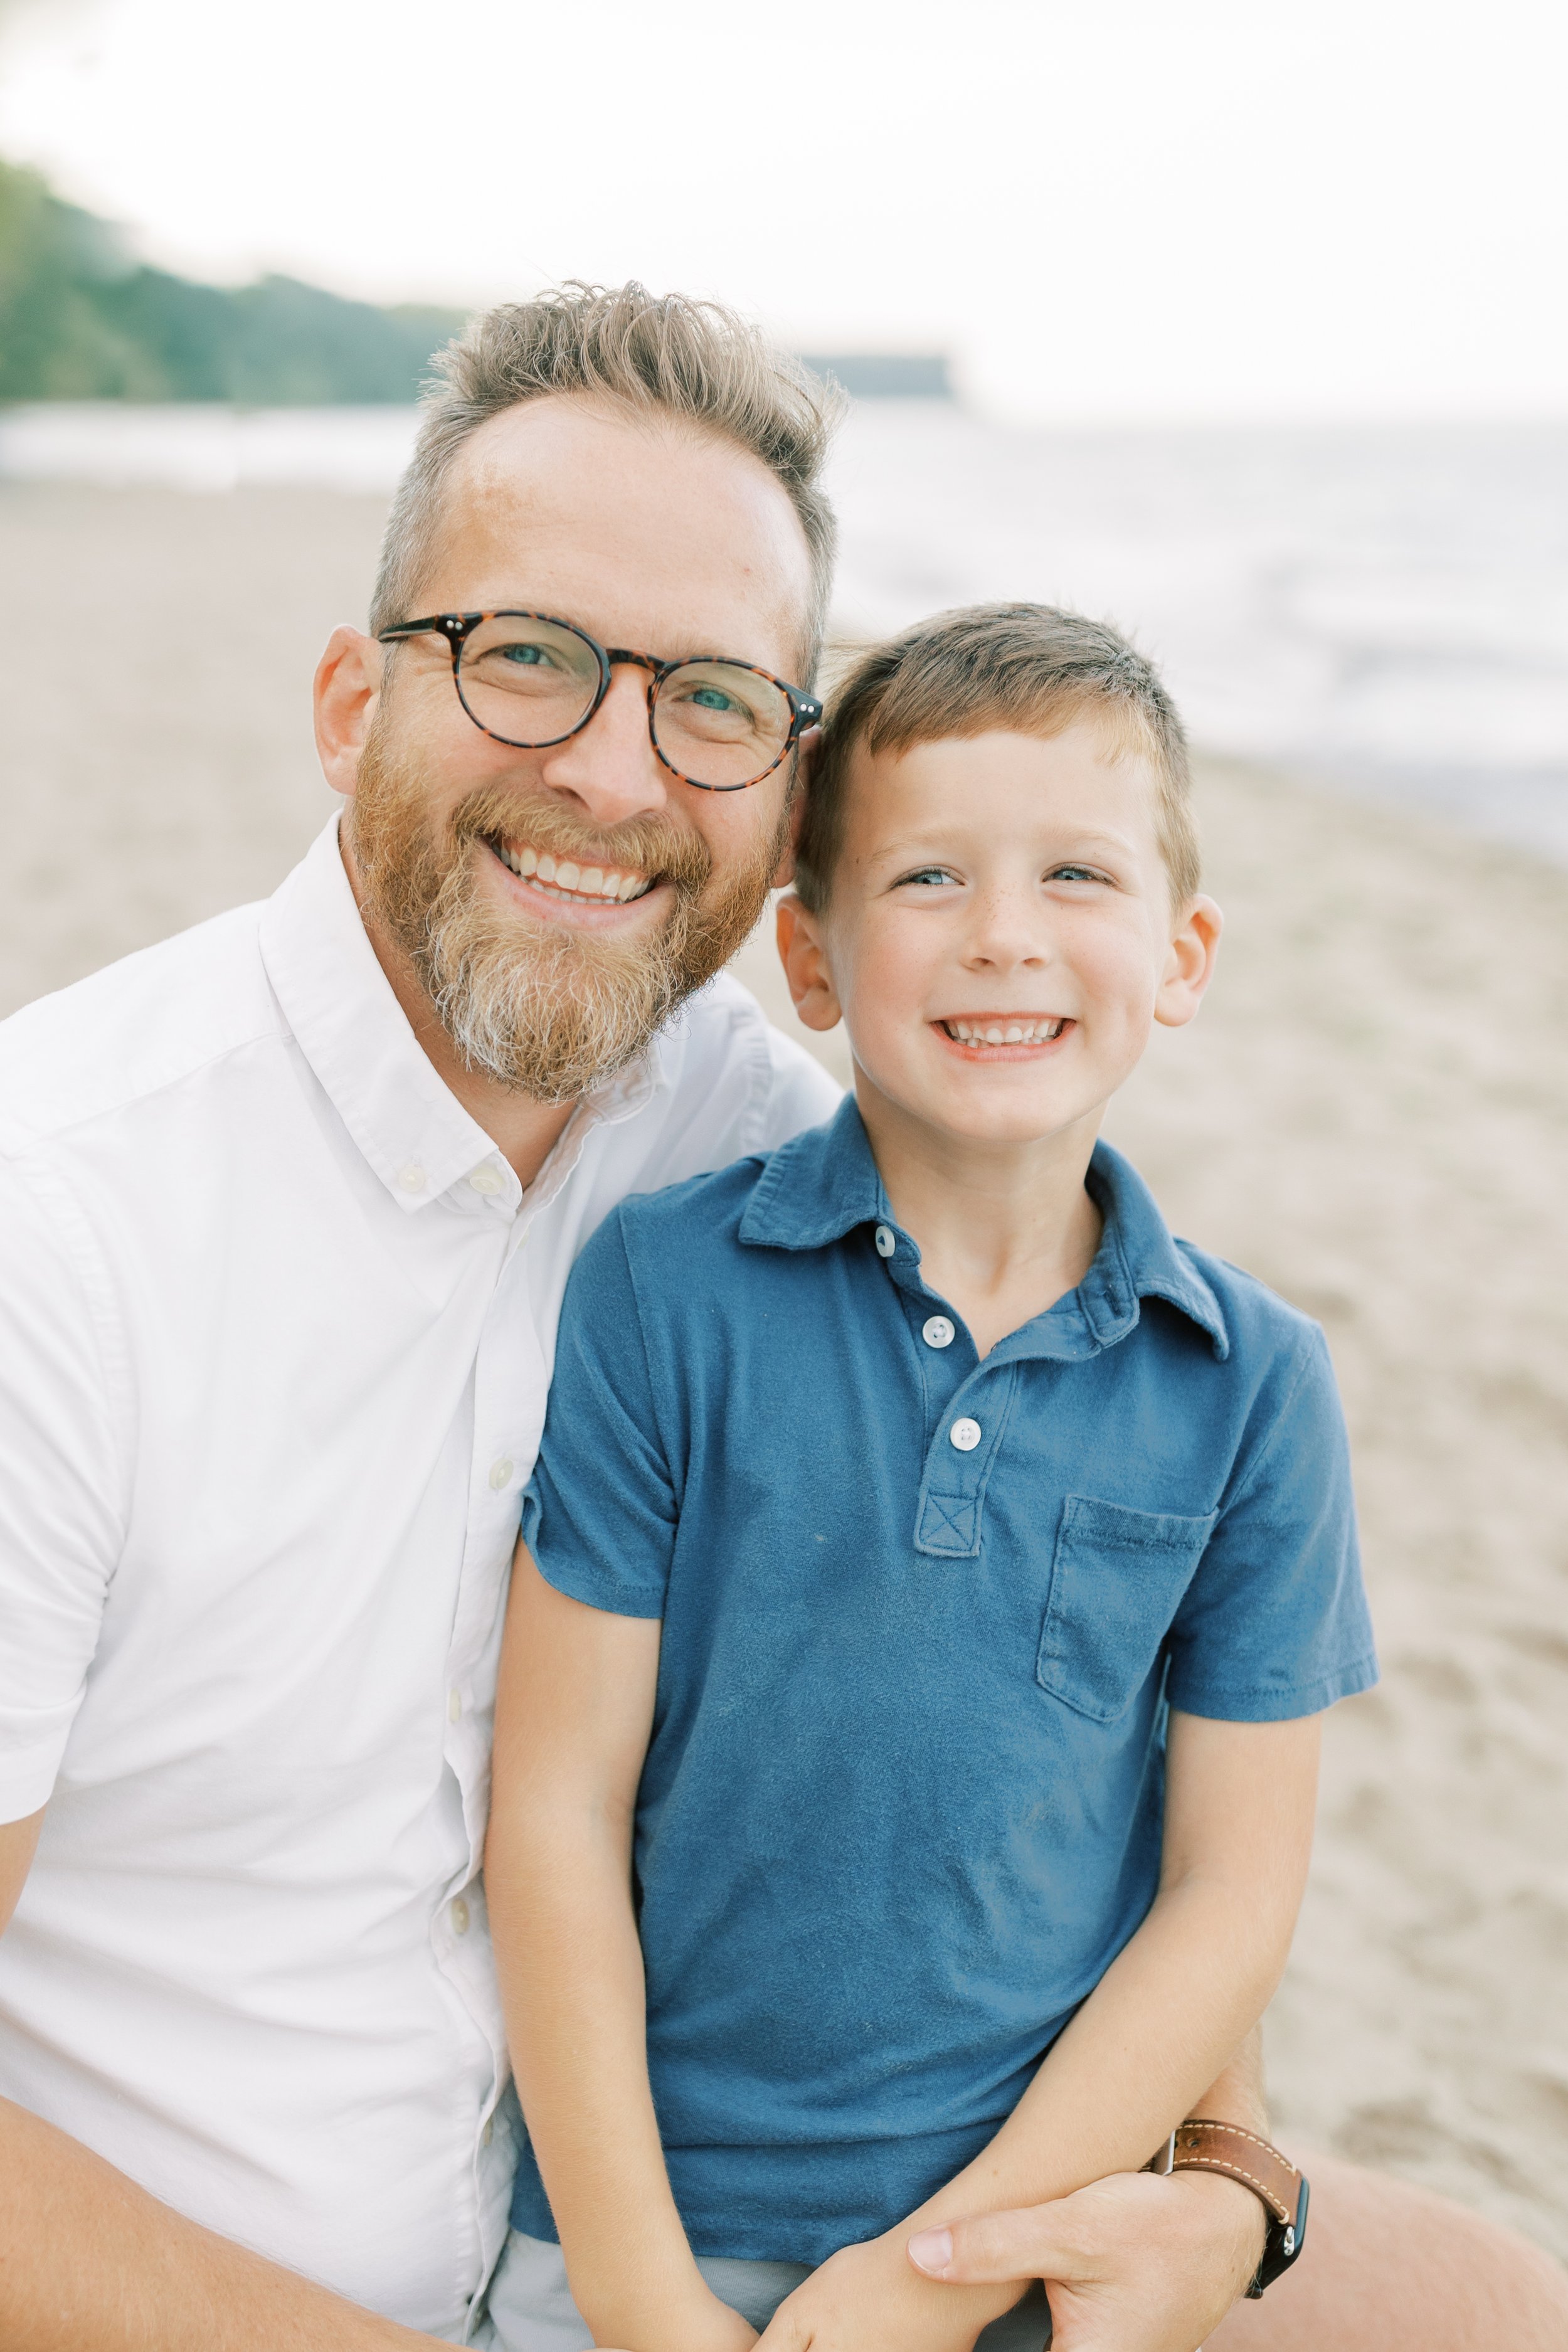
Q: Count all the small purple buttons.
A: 0